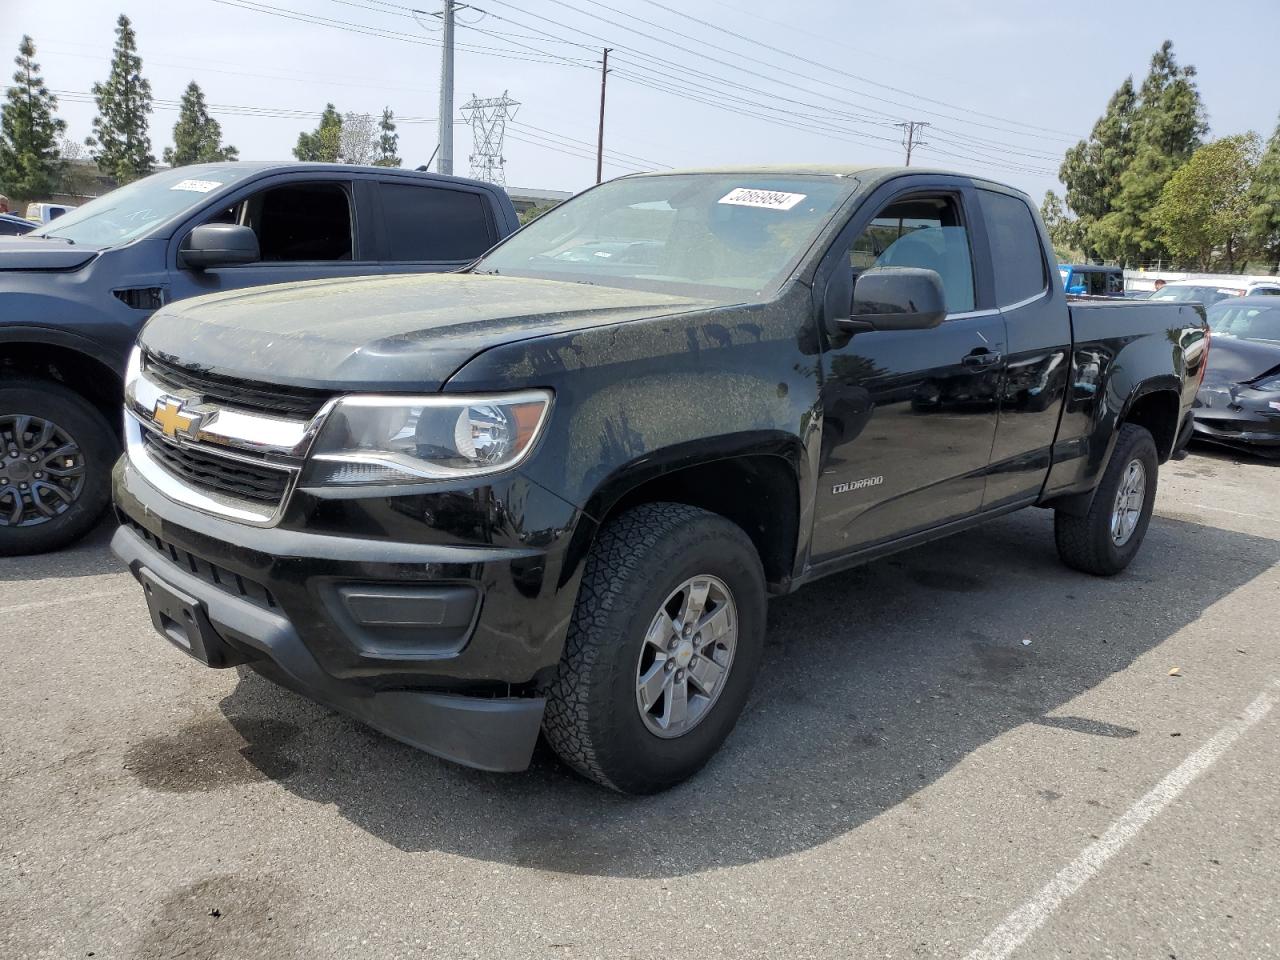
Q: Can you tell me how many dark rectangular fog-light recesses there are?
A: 1